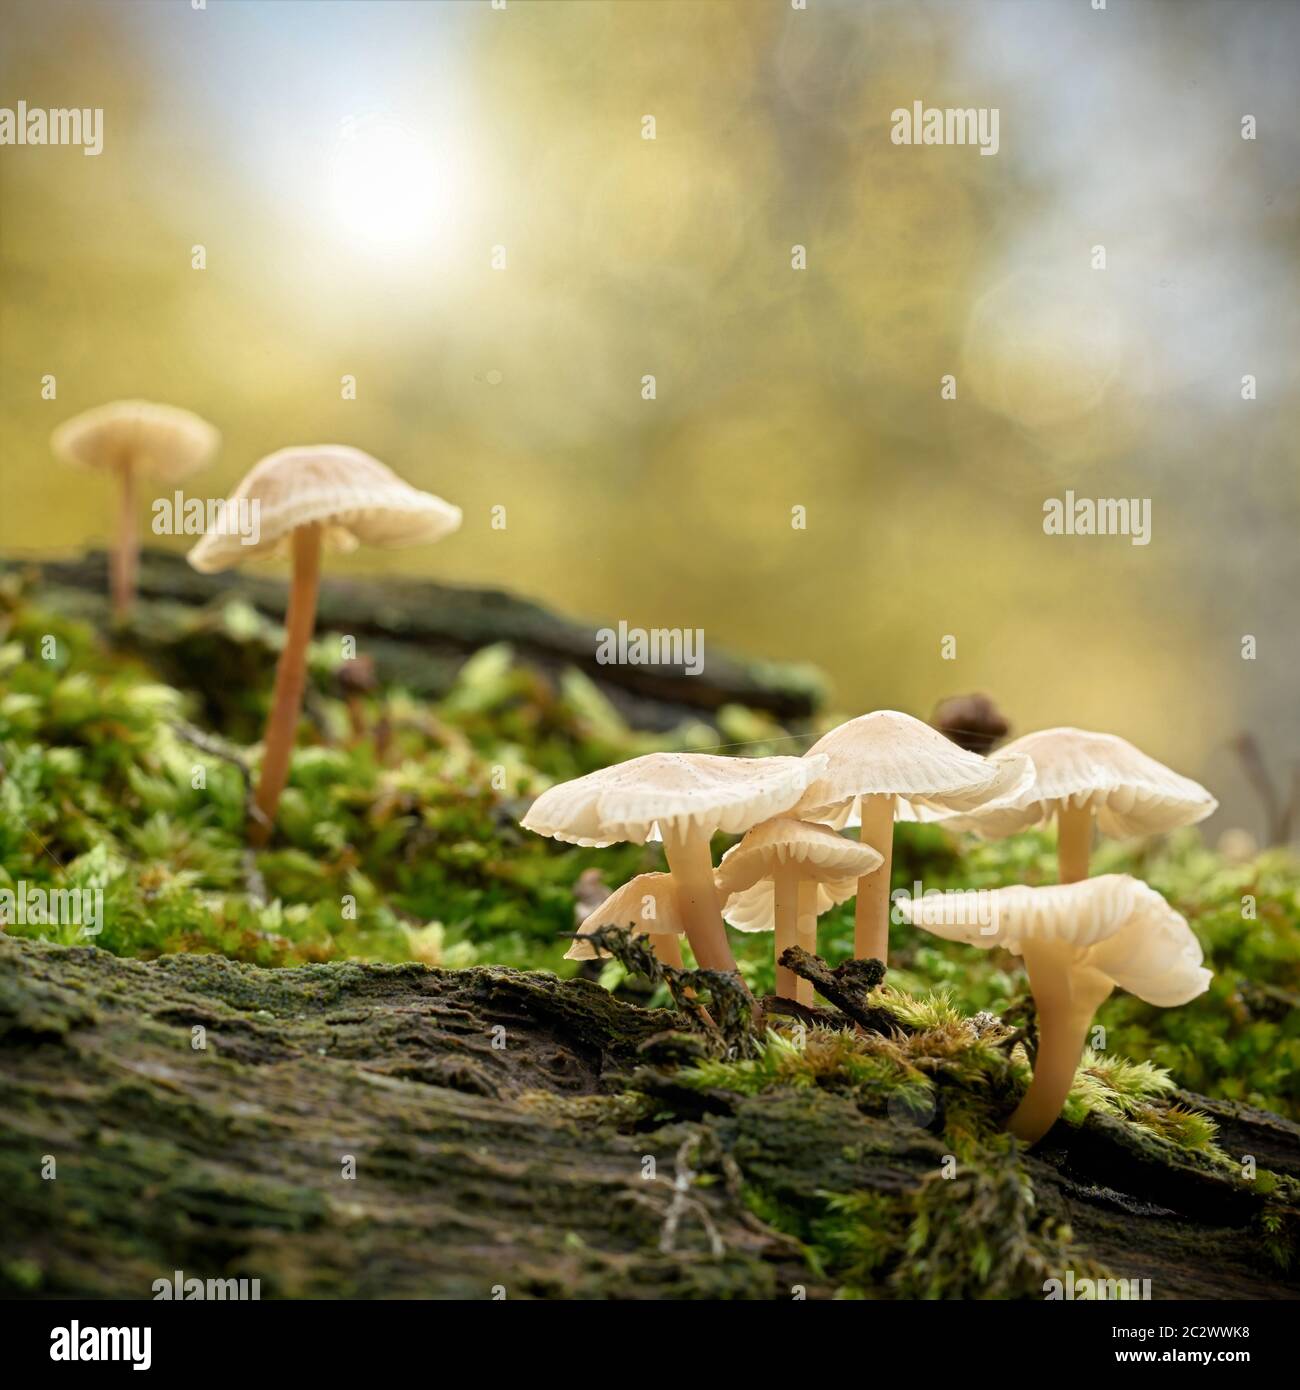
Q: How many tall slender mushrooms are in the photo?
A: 2